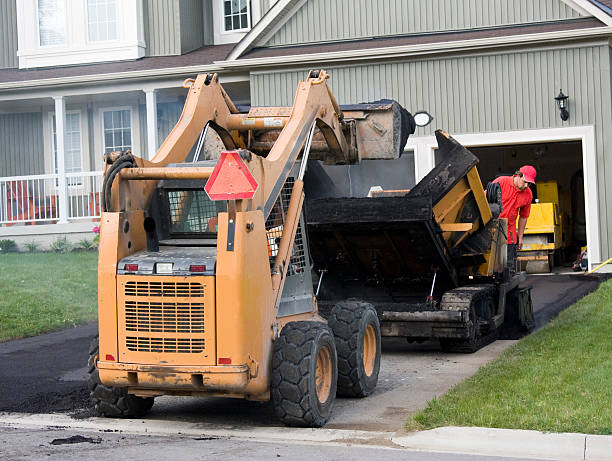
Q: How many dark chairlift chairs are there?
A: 0